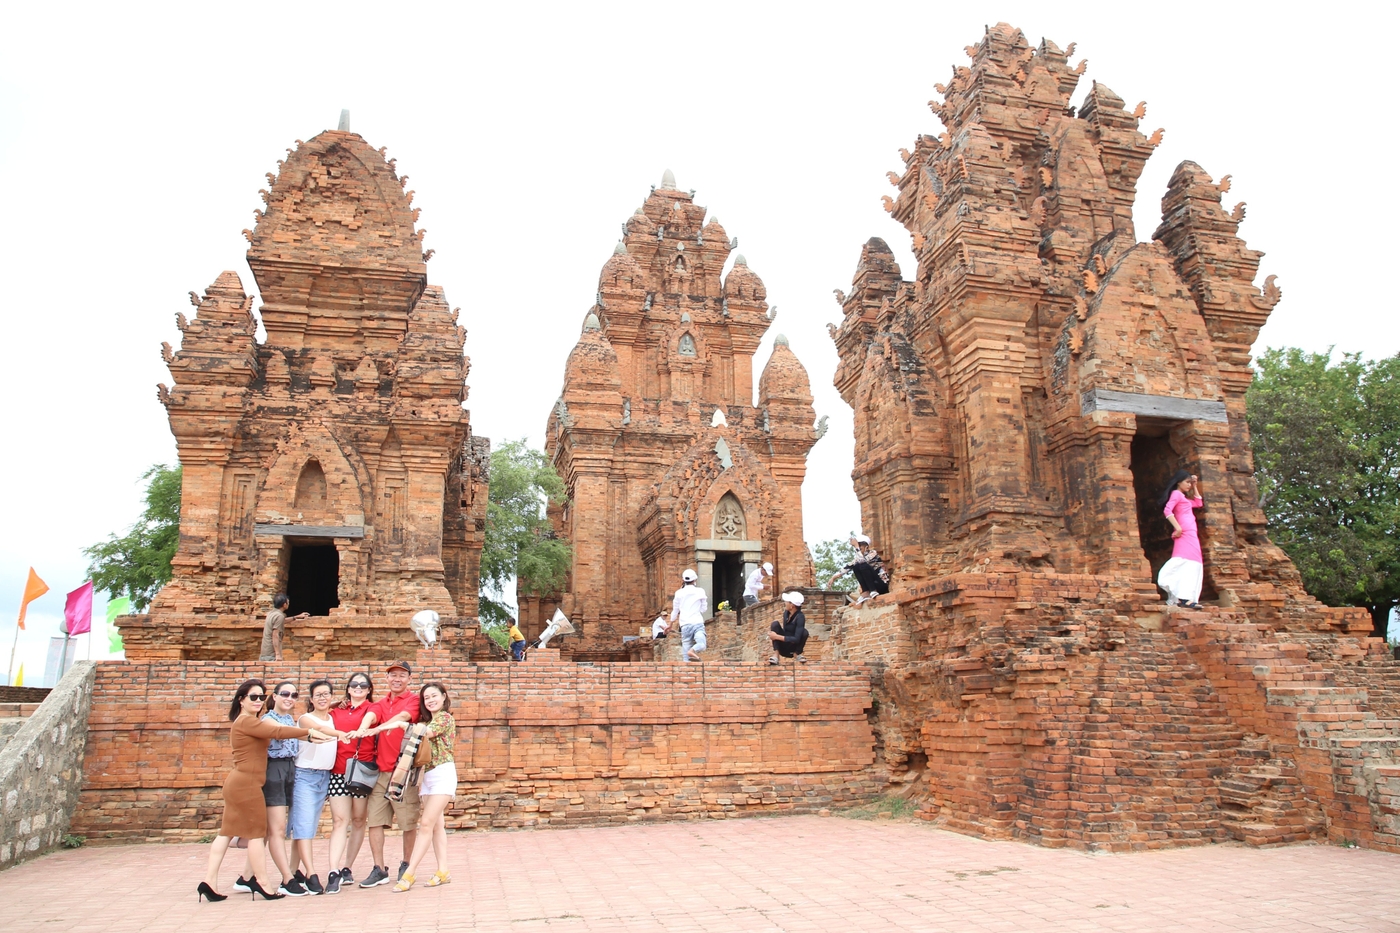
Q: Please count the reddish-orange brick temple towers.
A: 3